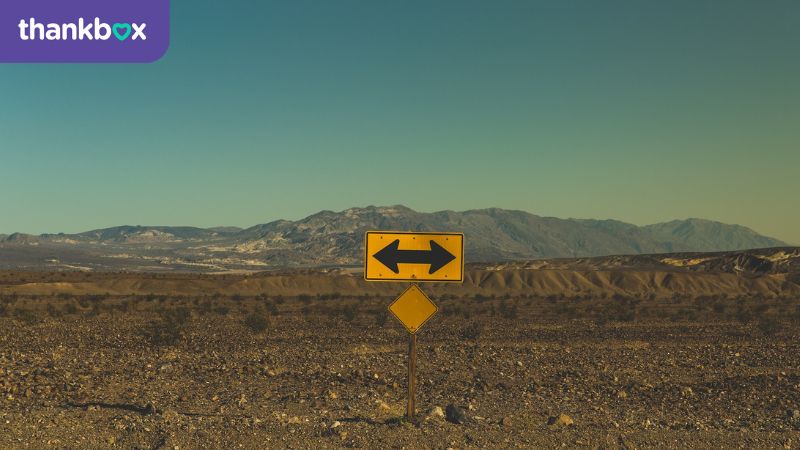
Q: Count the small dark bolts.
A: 8